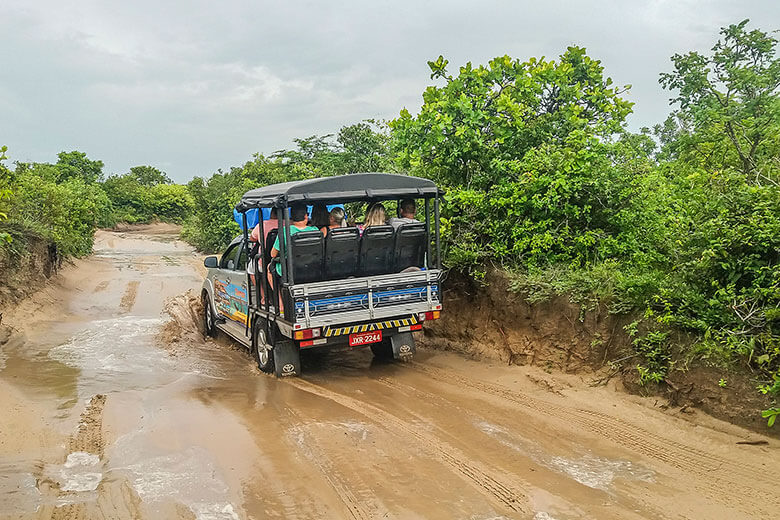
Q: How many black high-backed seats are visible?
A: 4